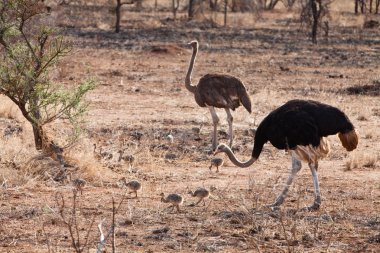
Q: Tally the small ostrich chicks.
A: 8